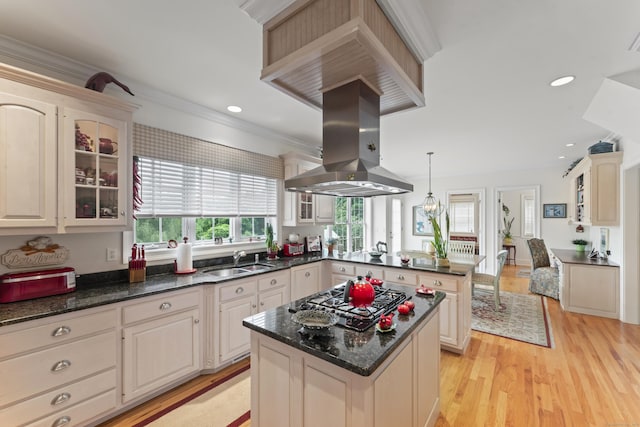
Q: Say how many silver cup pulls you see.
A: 12